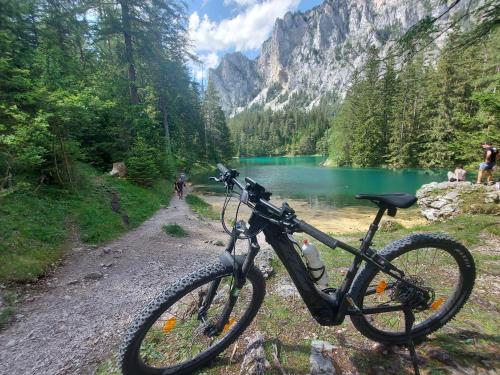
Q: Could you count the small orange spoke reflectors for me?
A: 4